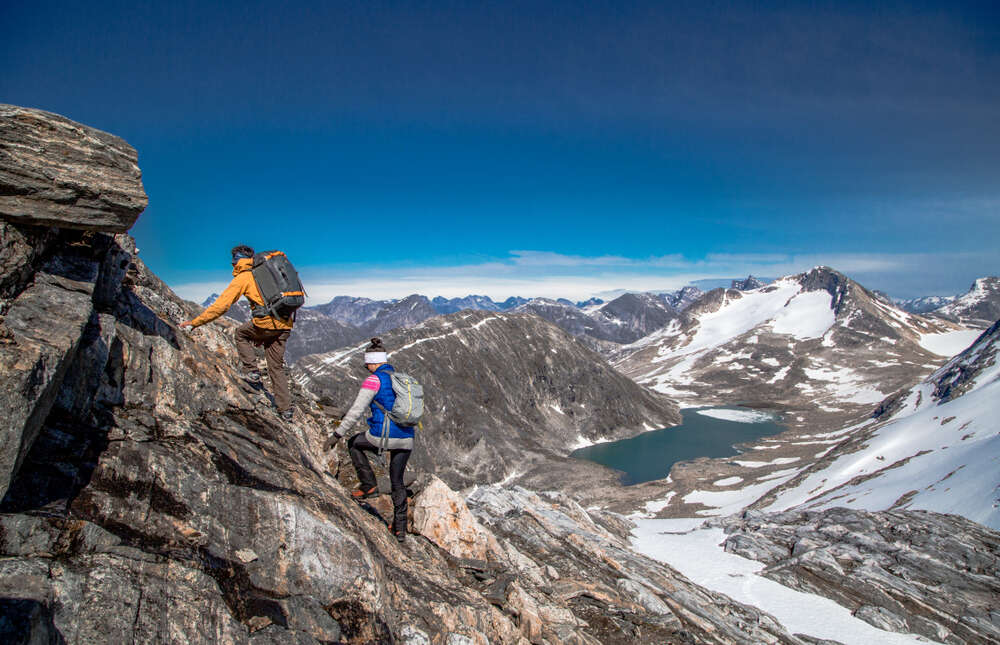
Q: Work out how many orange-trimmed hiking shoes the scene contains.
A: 2